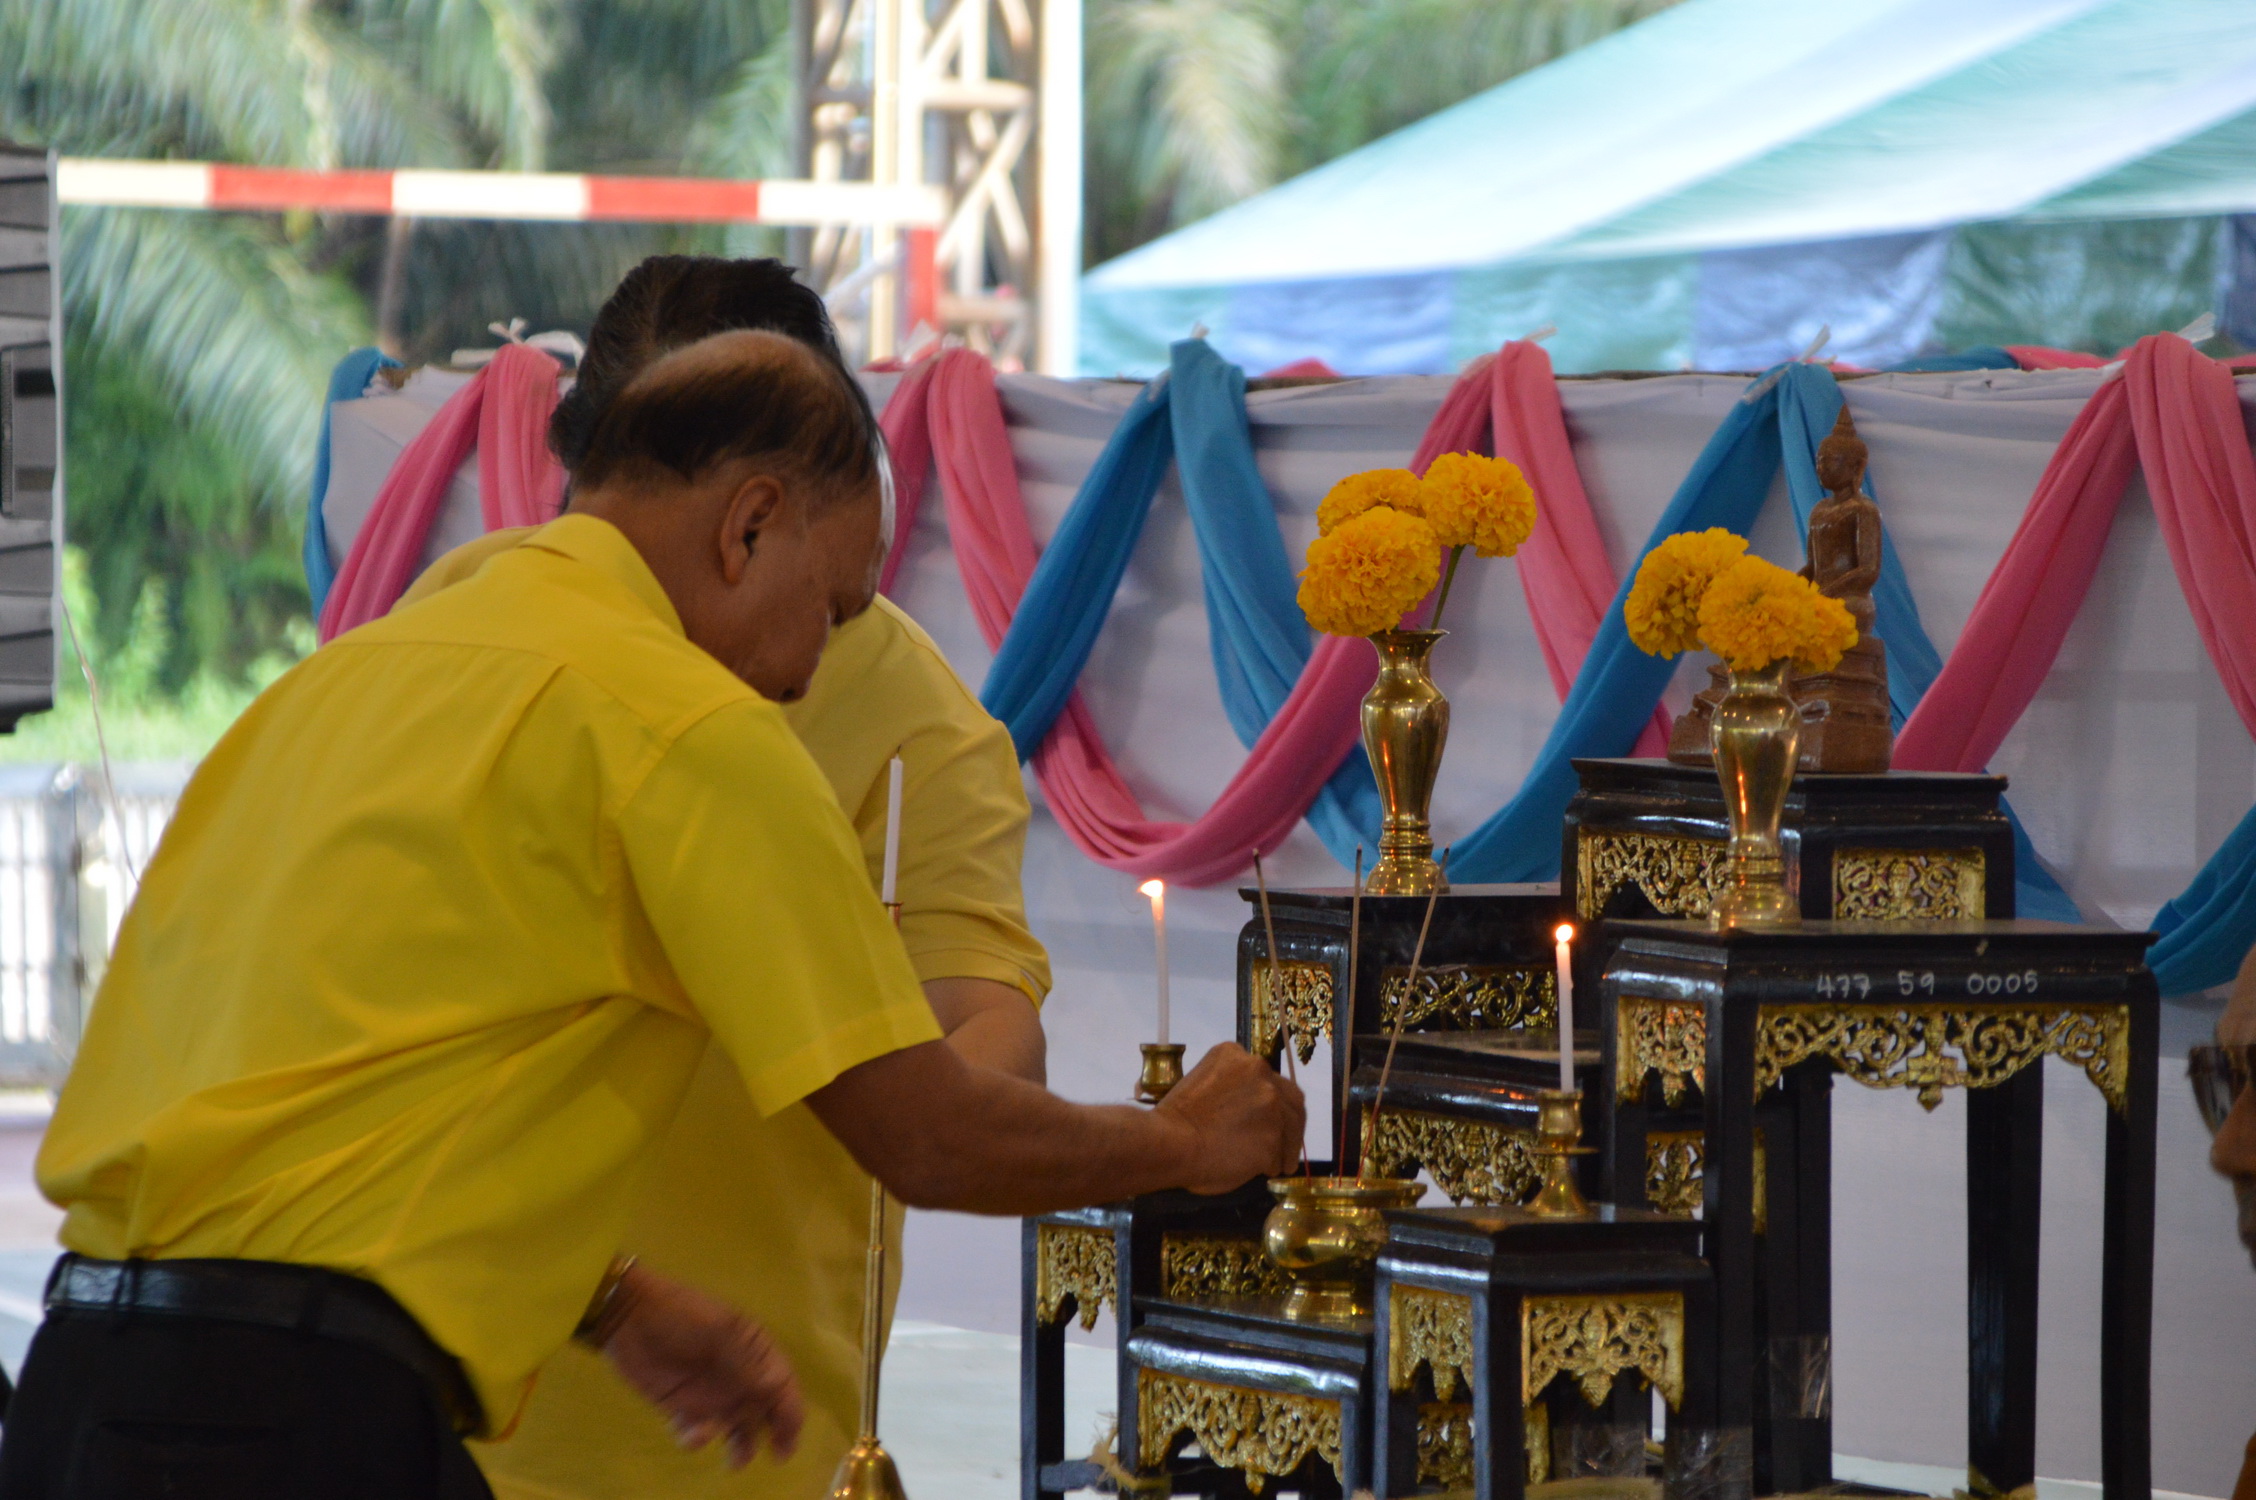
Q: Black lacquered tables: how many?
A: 7